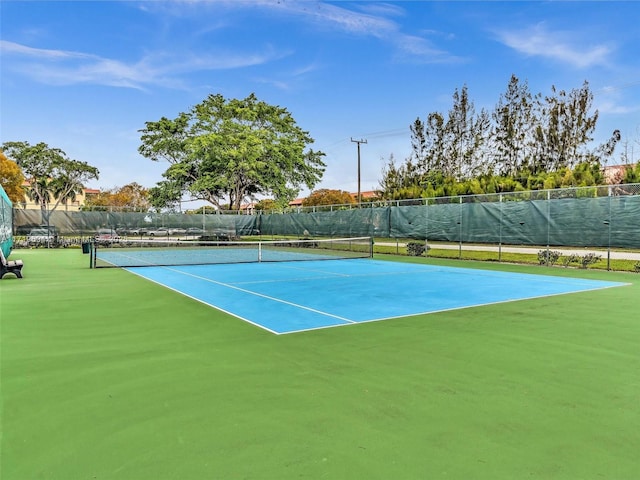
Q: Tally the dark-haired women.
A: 0